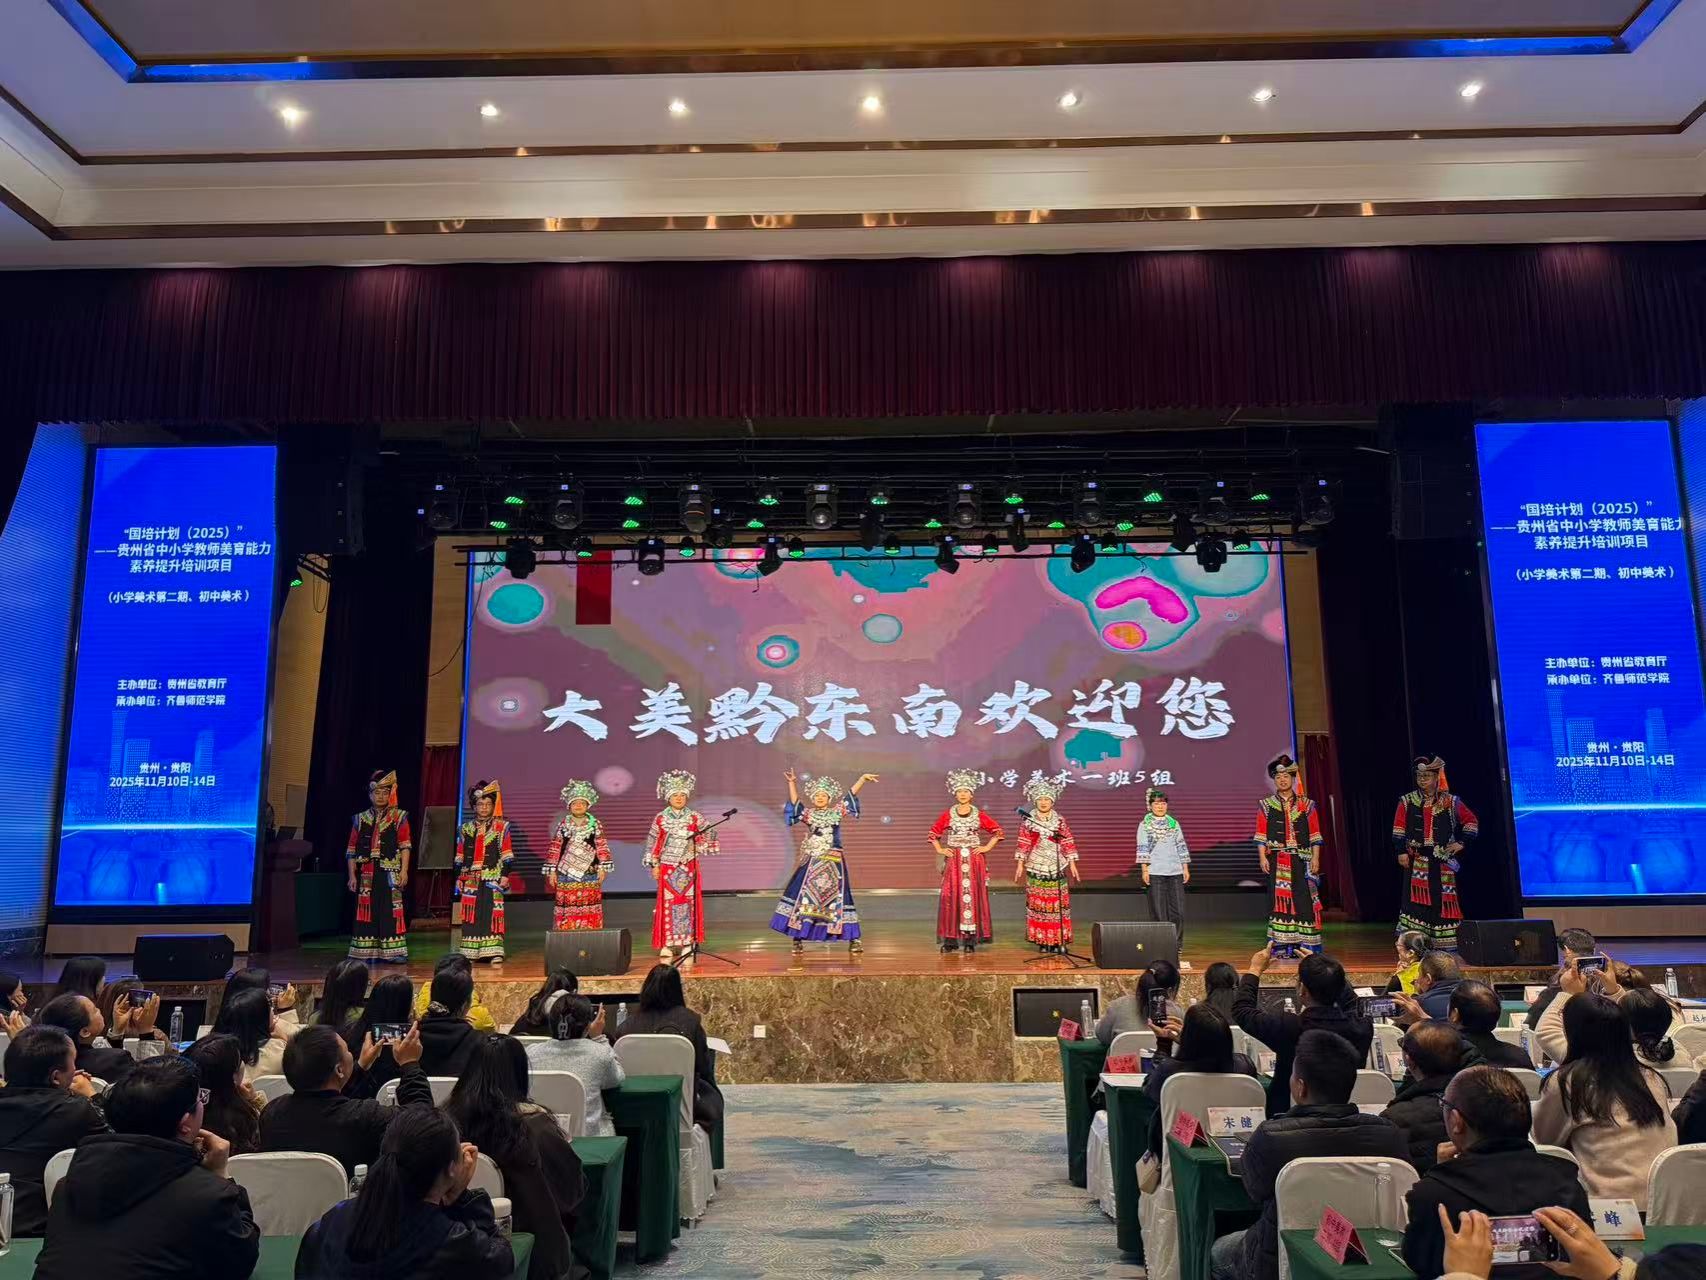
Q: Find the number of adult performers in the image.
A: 10